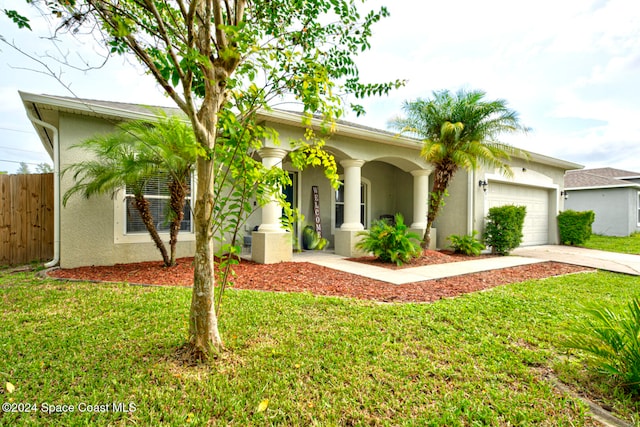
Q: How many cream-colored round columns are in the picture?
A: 3